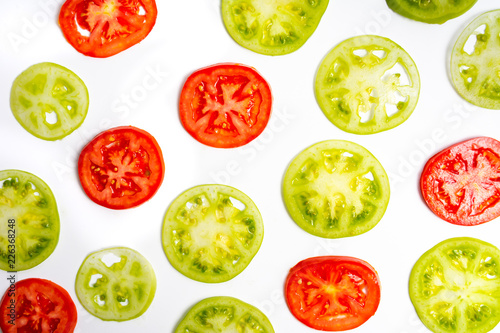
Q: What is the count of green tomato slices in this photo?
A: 11